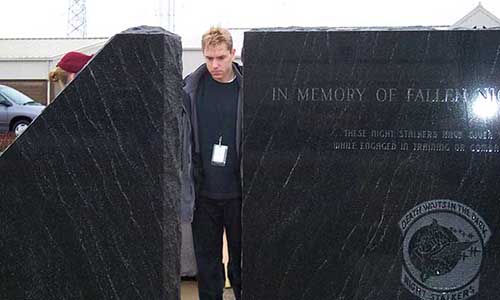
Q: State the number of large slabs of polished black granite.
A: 2